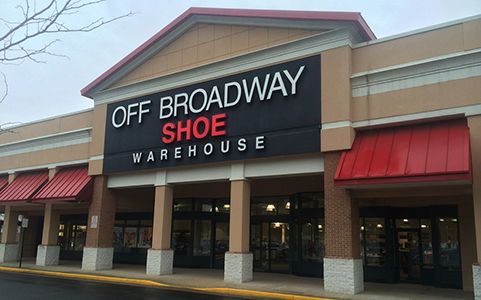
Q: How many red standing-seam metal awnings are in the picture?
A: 4